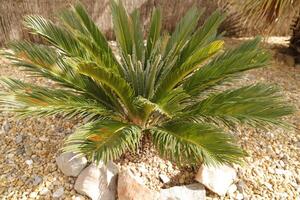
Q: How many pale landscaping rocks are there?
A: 5